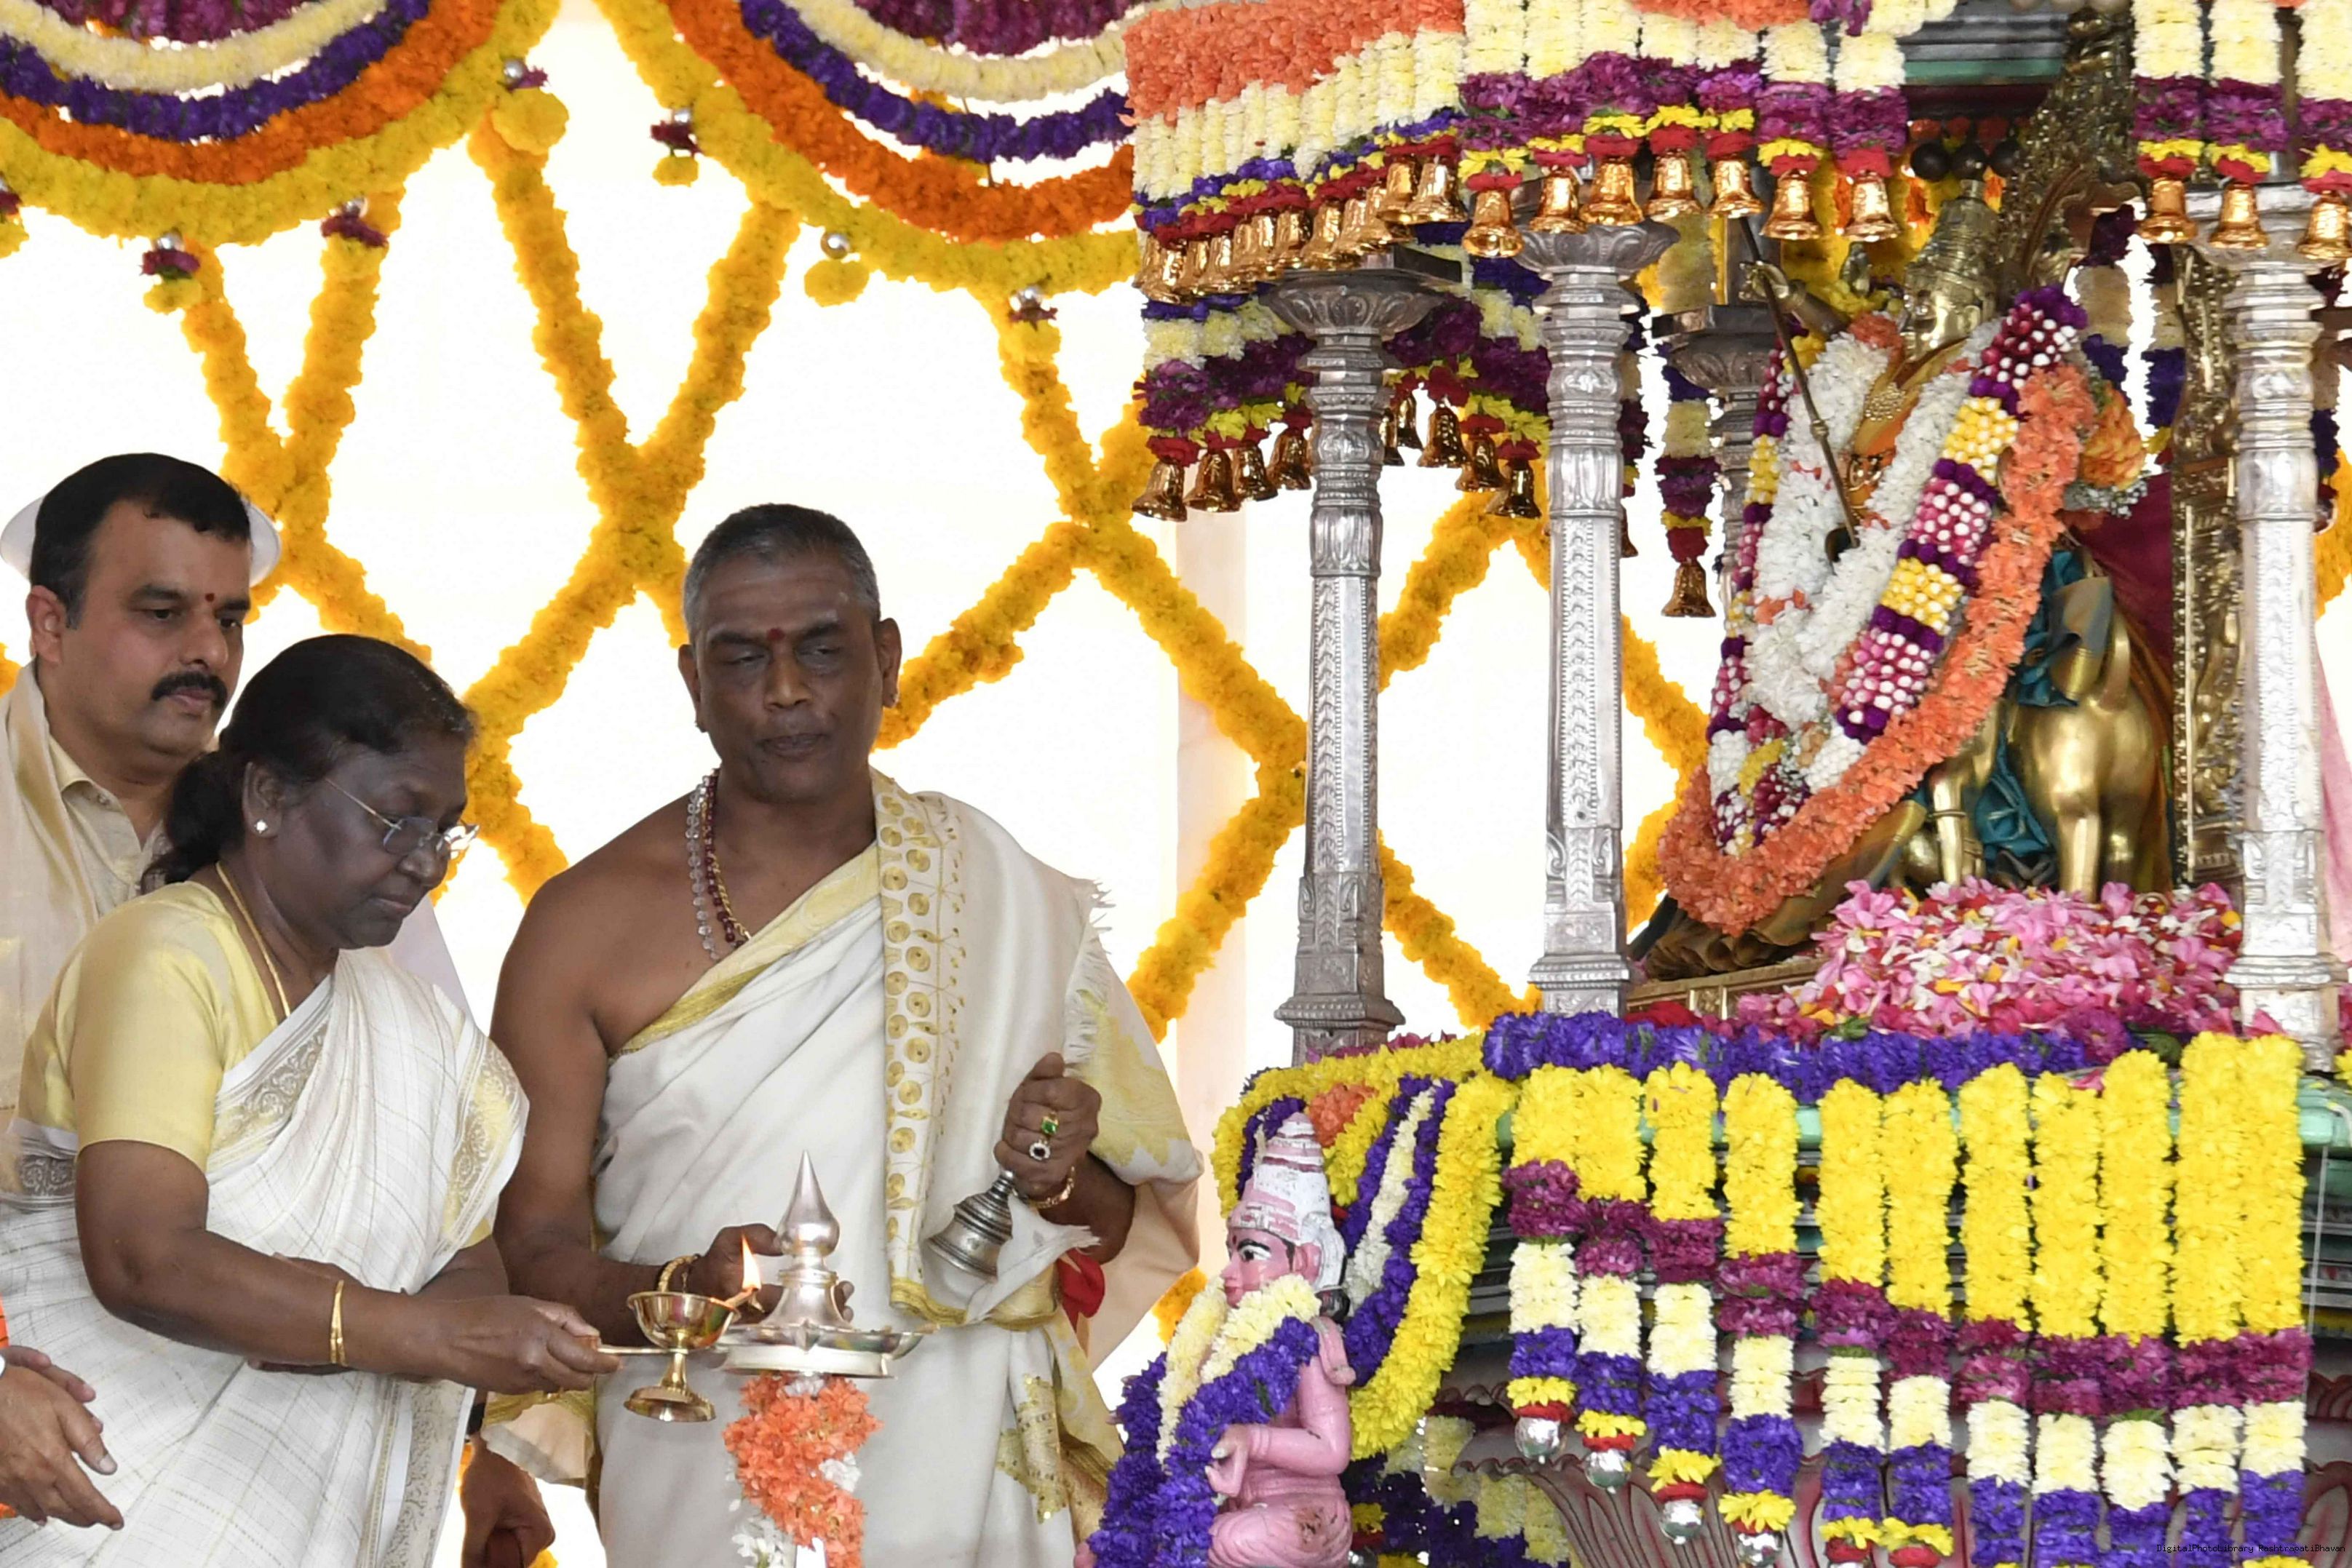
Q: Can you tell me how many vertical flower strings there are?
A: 11